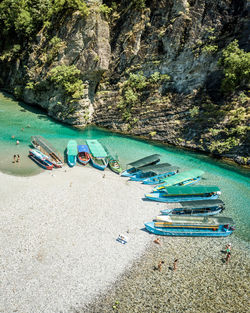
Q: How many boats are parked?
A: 13